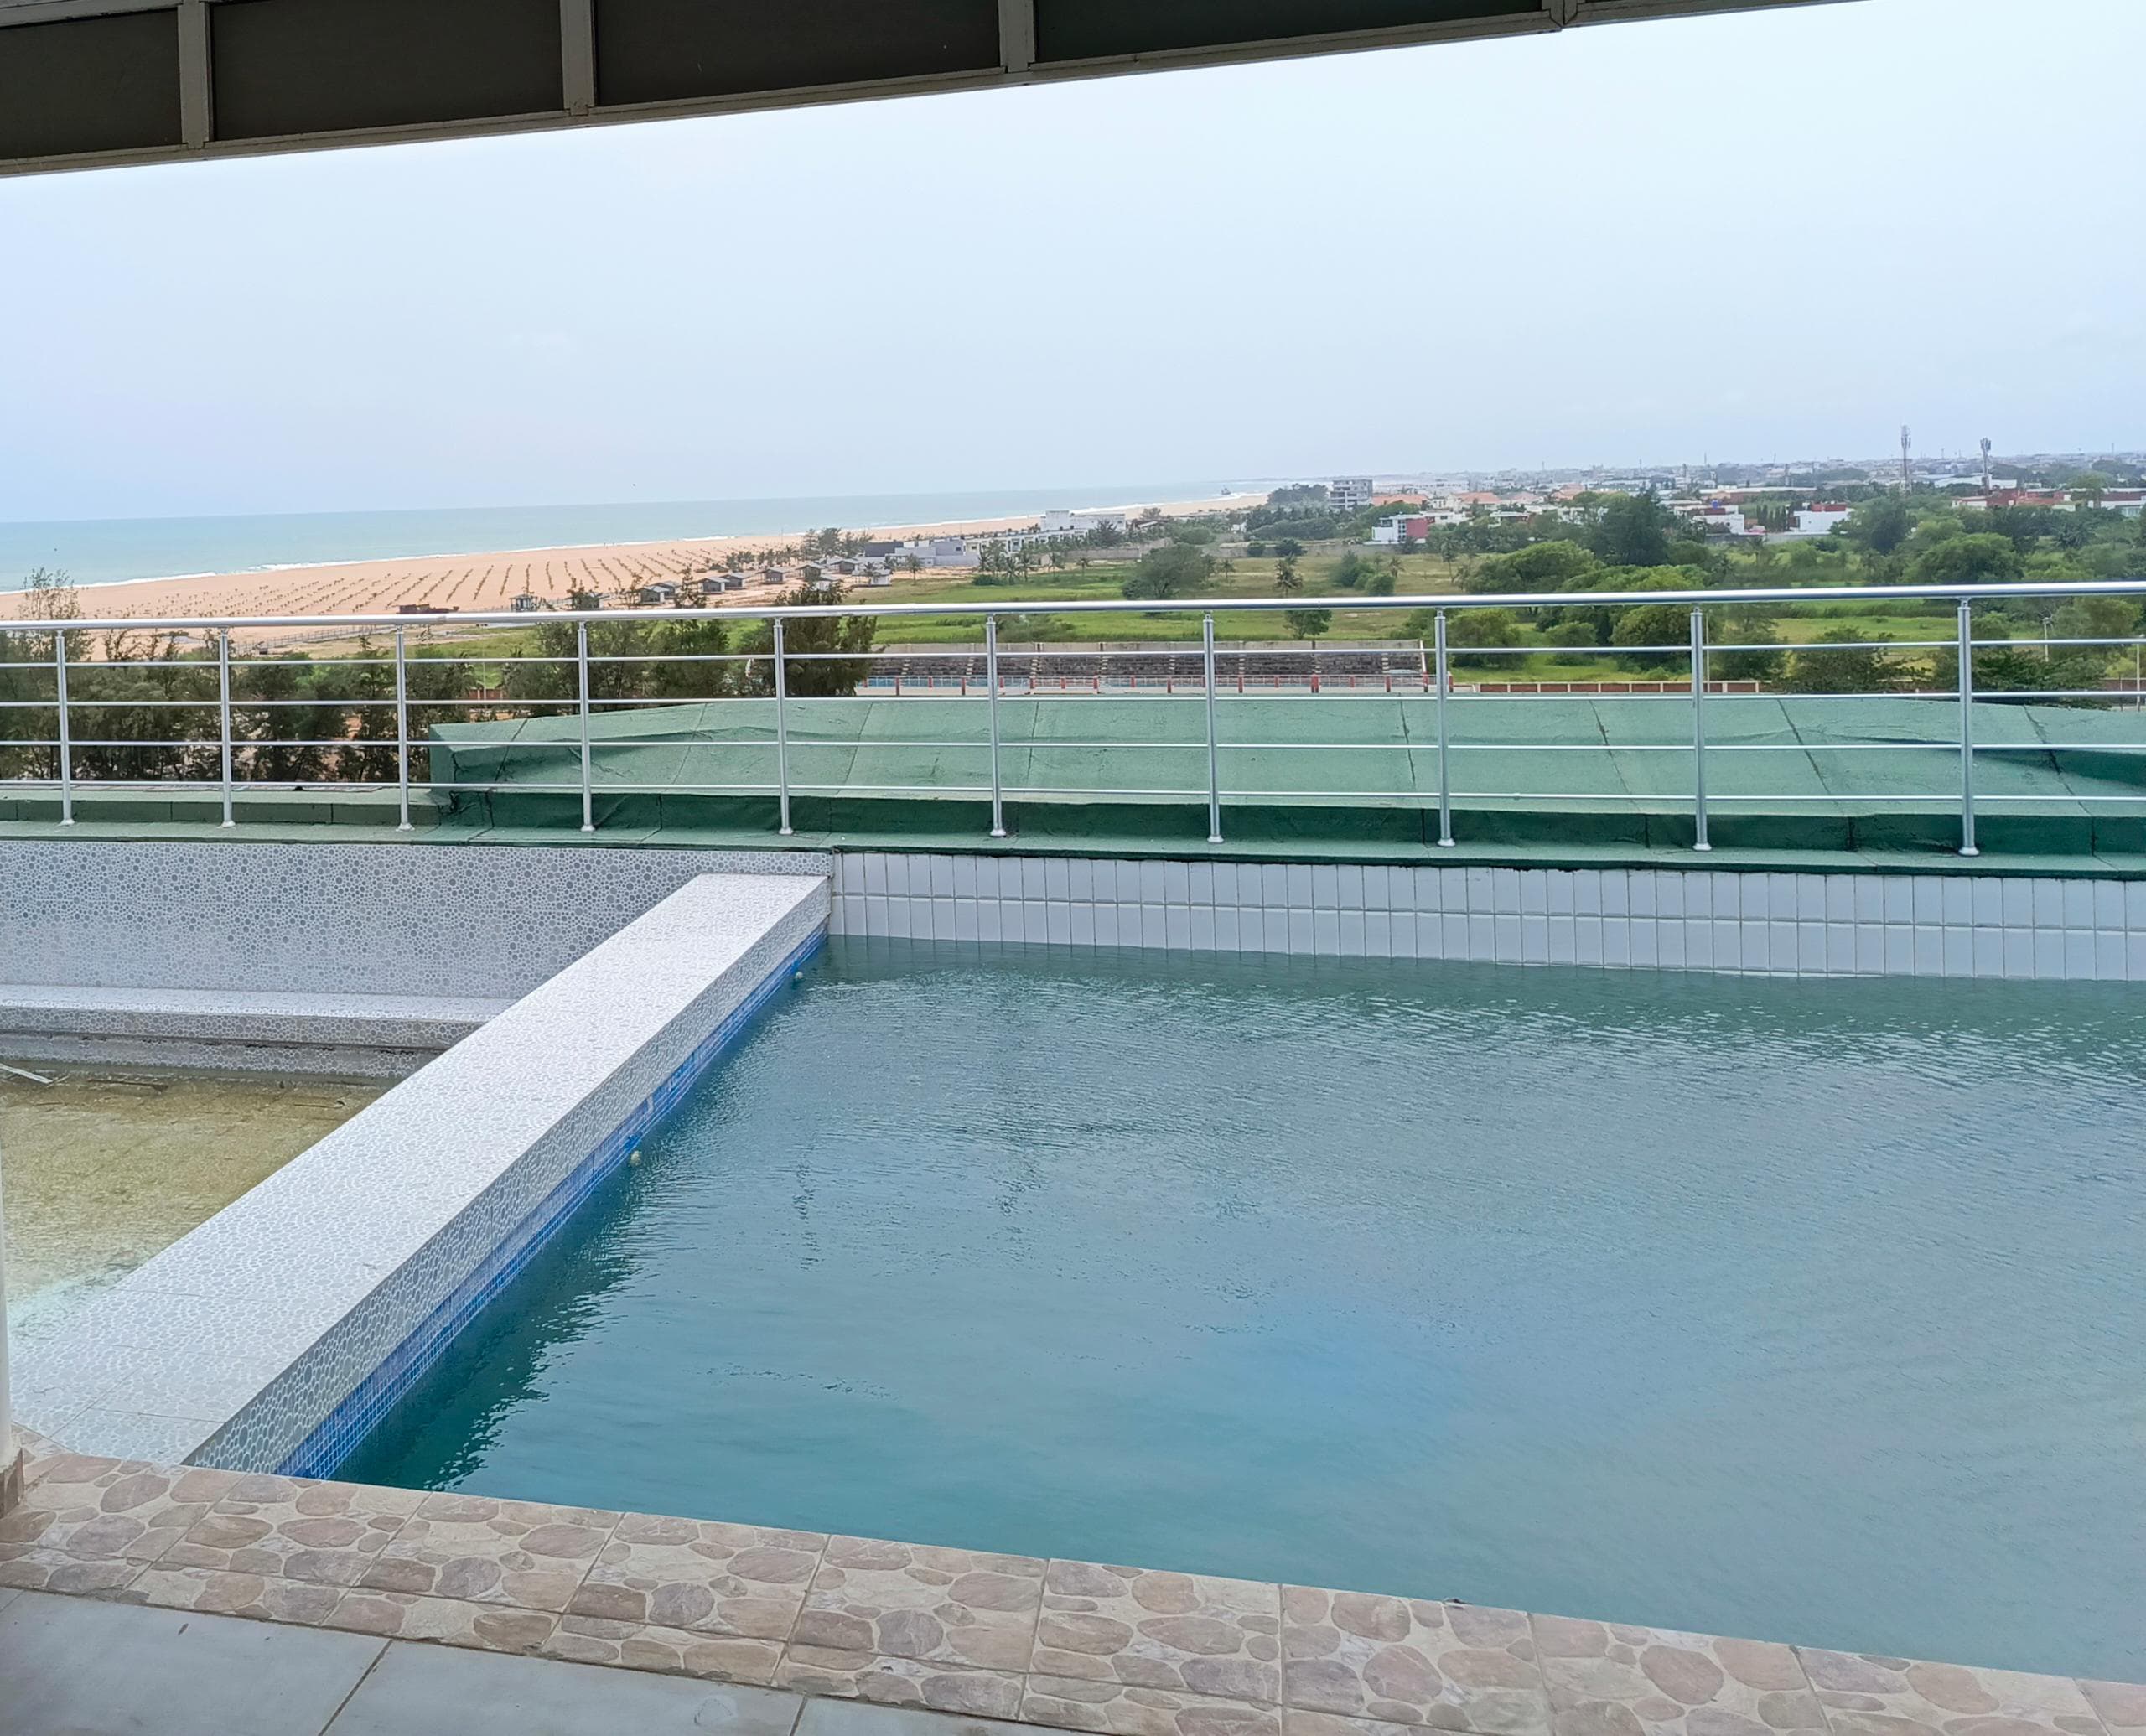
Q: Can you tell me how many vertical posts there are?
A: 10